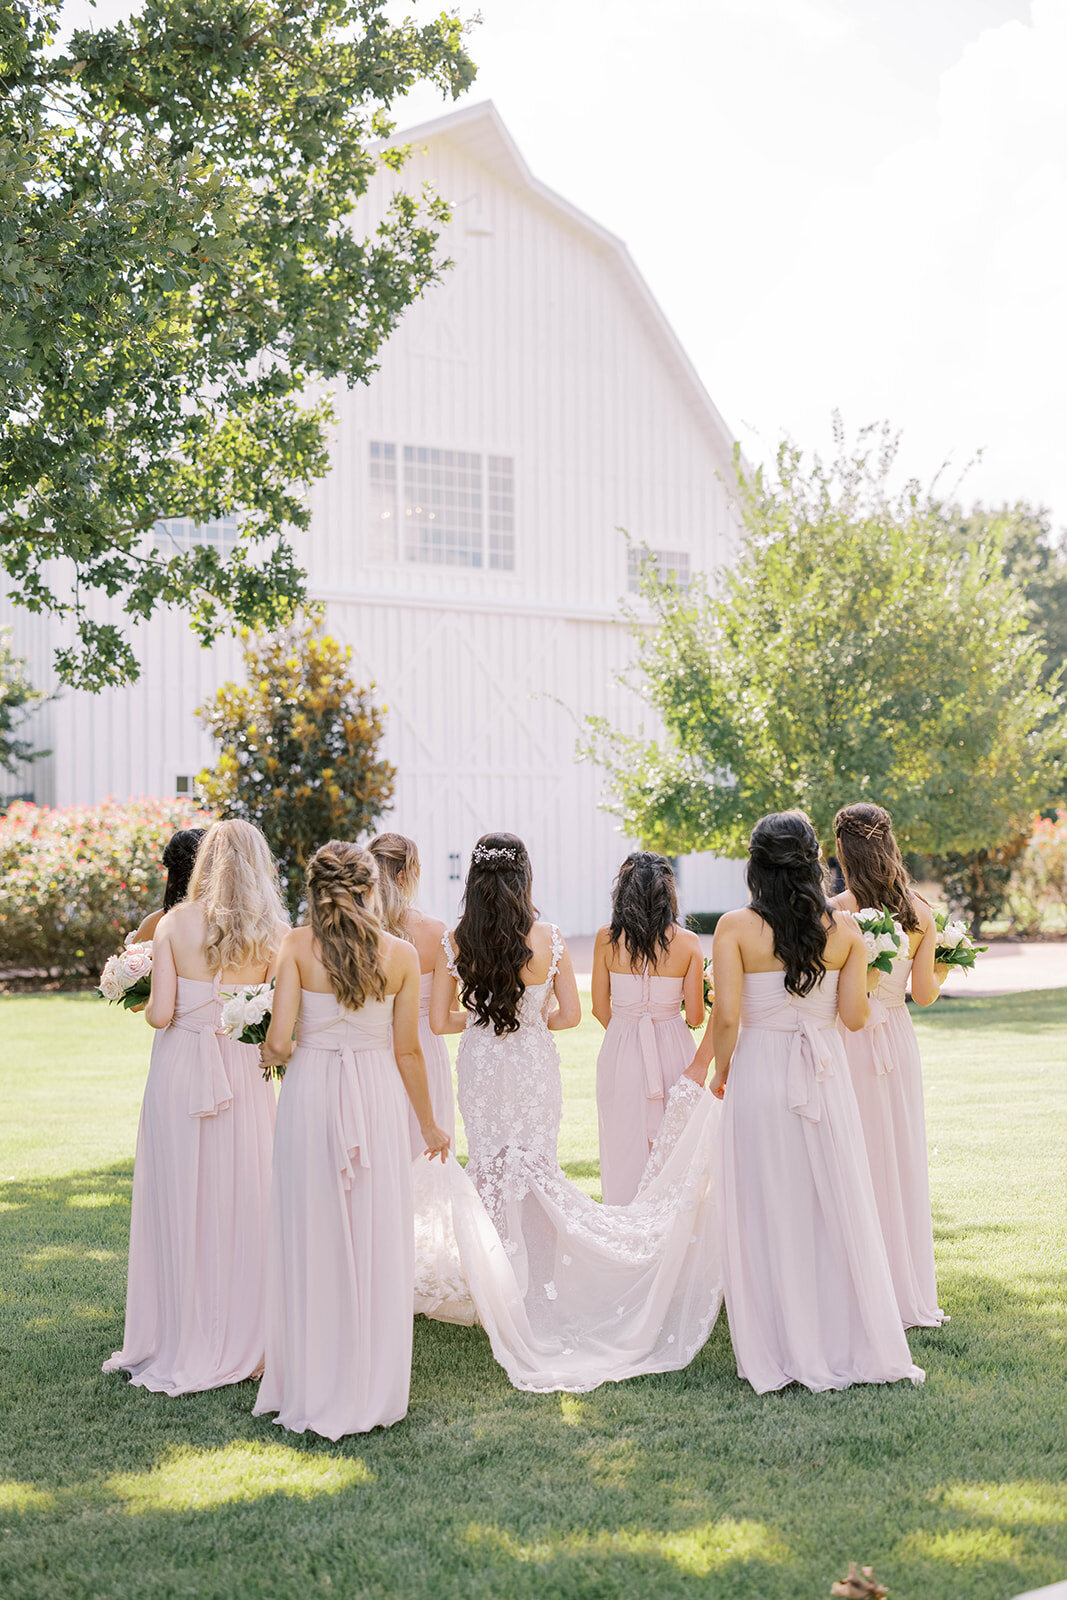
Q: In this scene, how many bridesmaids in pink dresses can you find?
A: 7